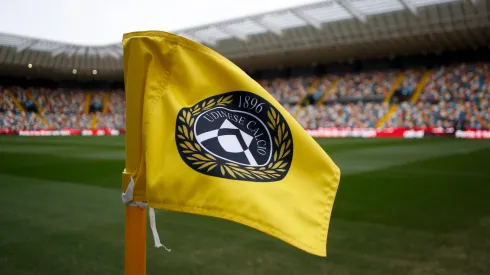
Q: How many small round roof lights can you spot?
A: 3